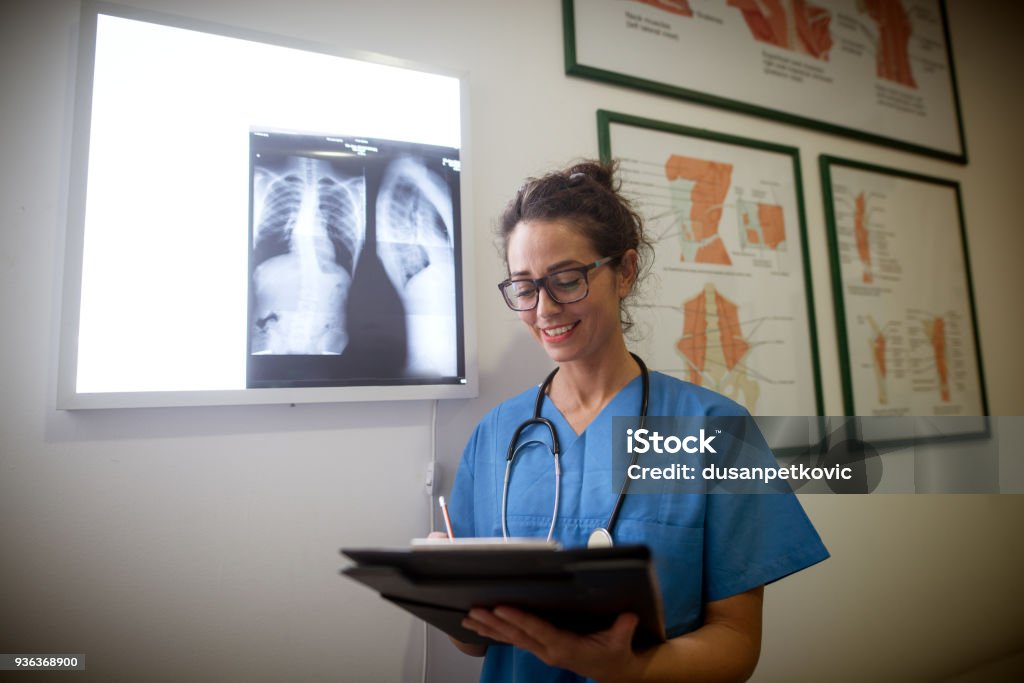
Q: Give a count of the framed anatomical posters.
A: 3